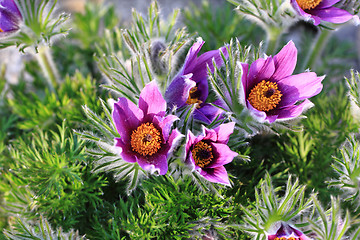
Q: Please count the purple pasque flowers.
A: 7